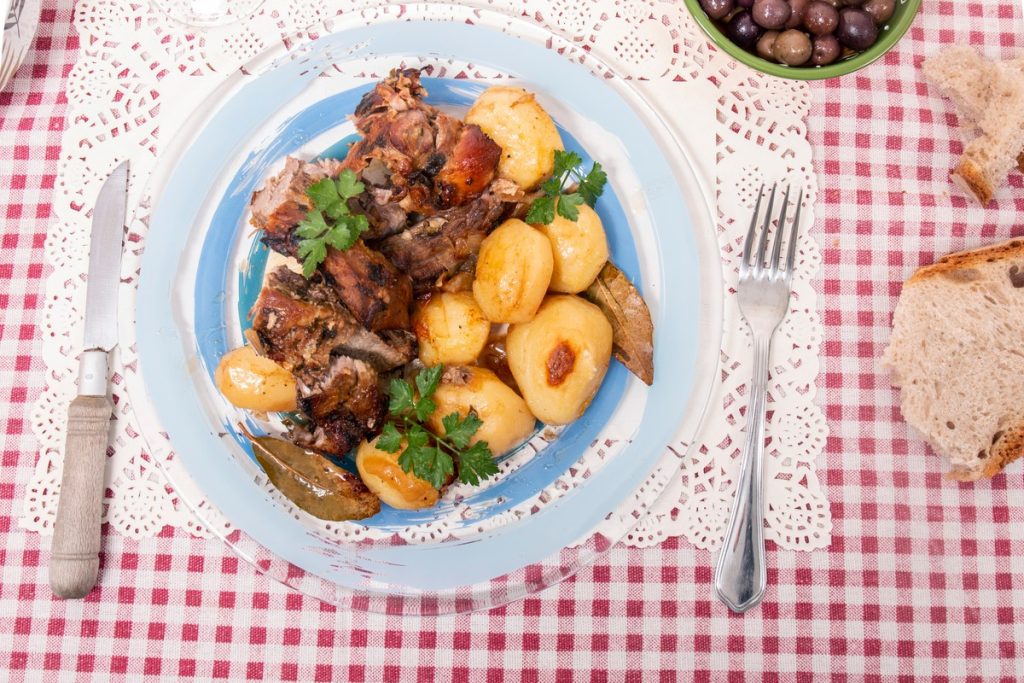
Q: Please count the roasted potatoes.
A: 8